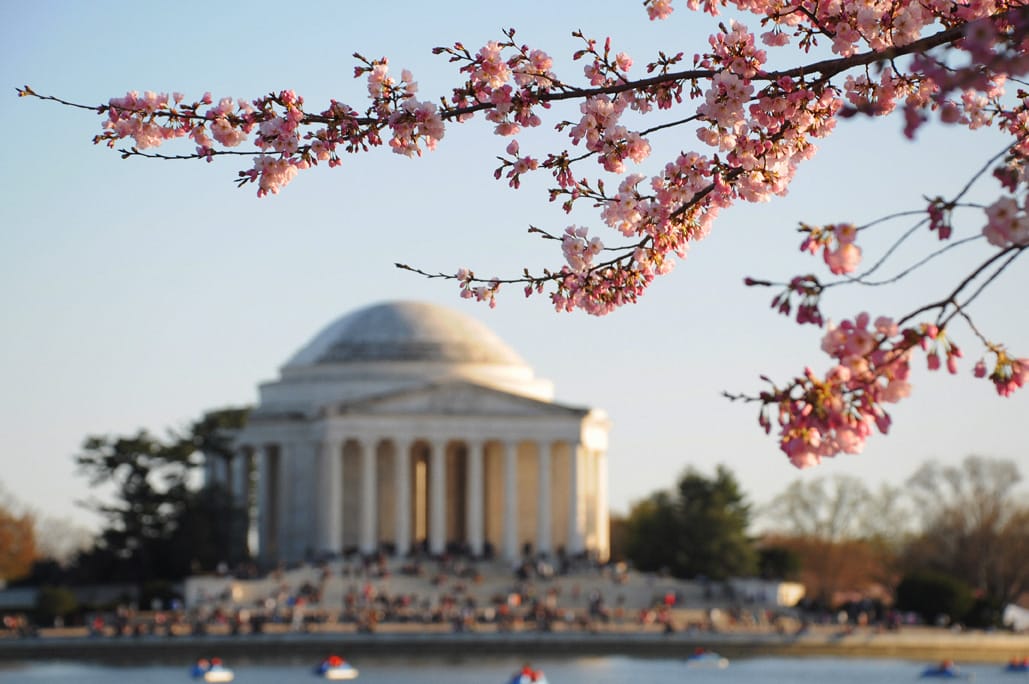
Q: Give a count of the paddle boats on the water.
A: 6